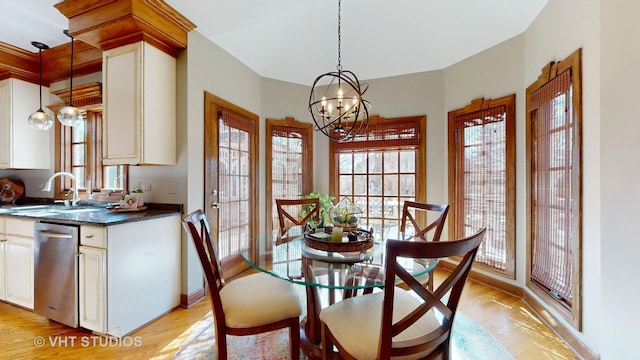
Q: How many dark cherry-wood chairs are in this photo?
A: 4